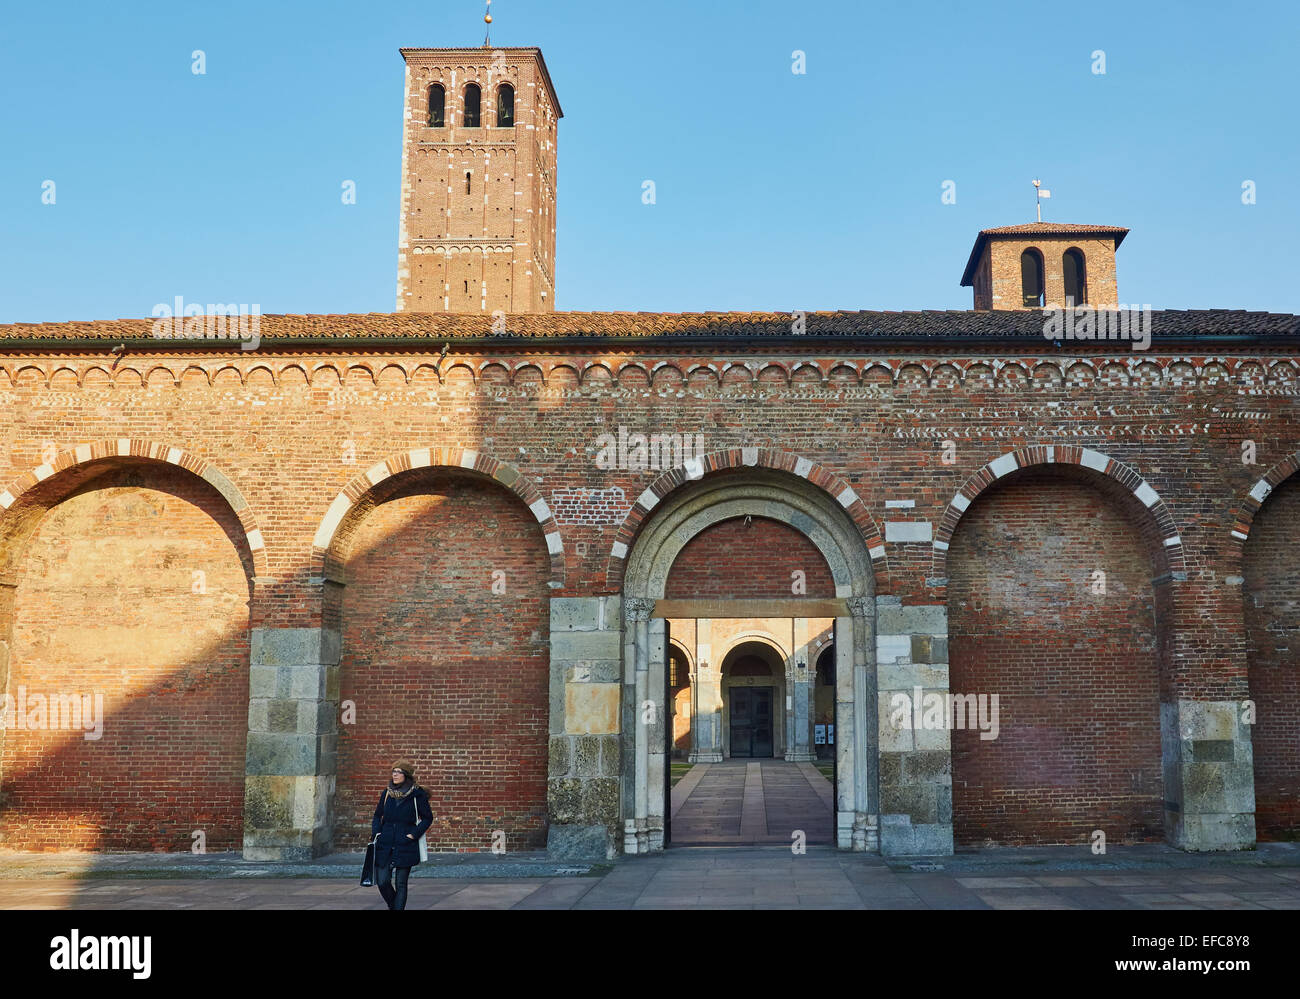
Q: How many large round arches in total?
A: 5